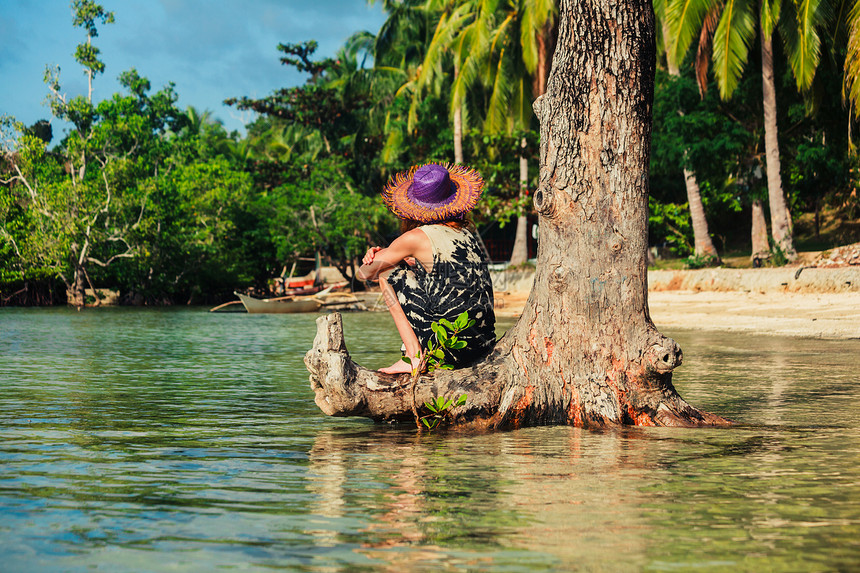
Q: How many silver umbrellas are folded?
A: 0